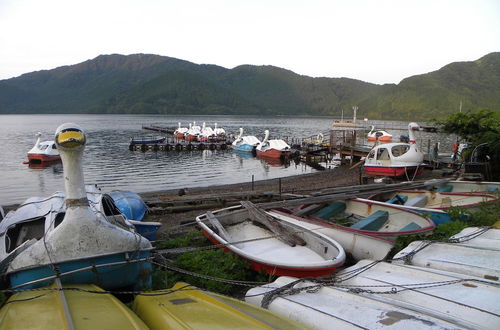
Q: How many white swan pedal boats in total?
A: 11